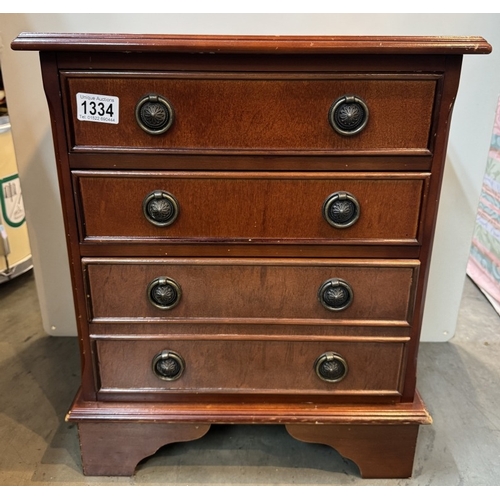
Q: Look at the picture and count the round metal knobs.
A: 8